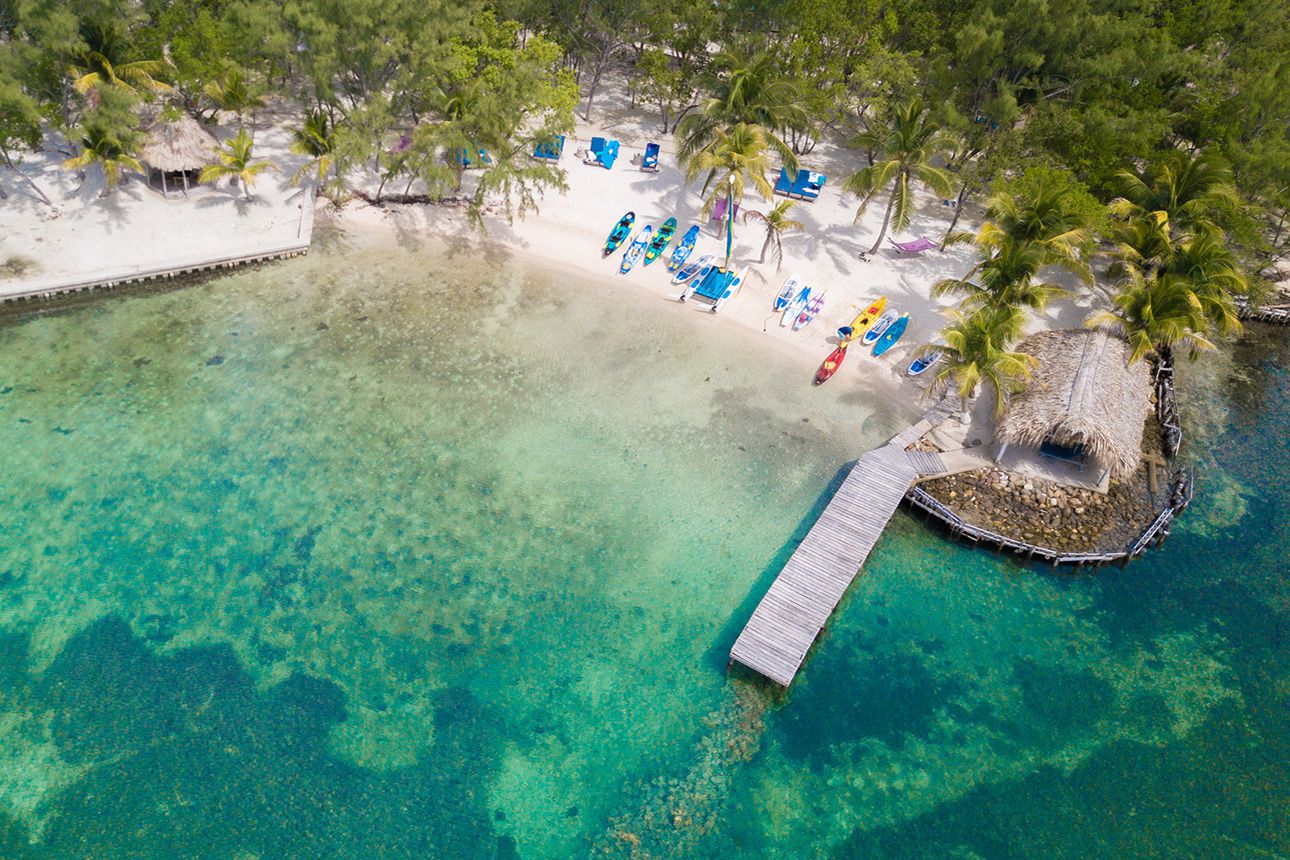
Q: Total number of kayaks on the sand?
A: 13